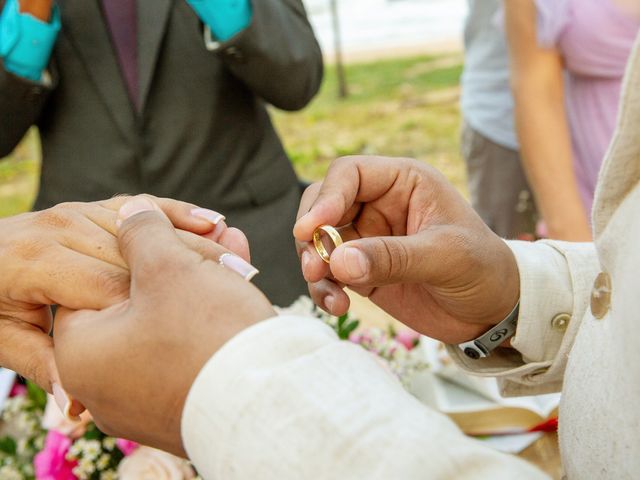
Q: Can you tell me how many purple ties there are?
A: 1